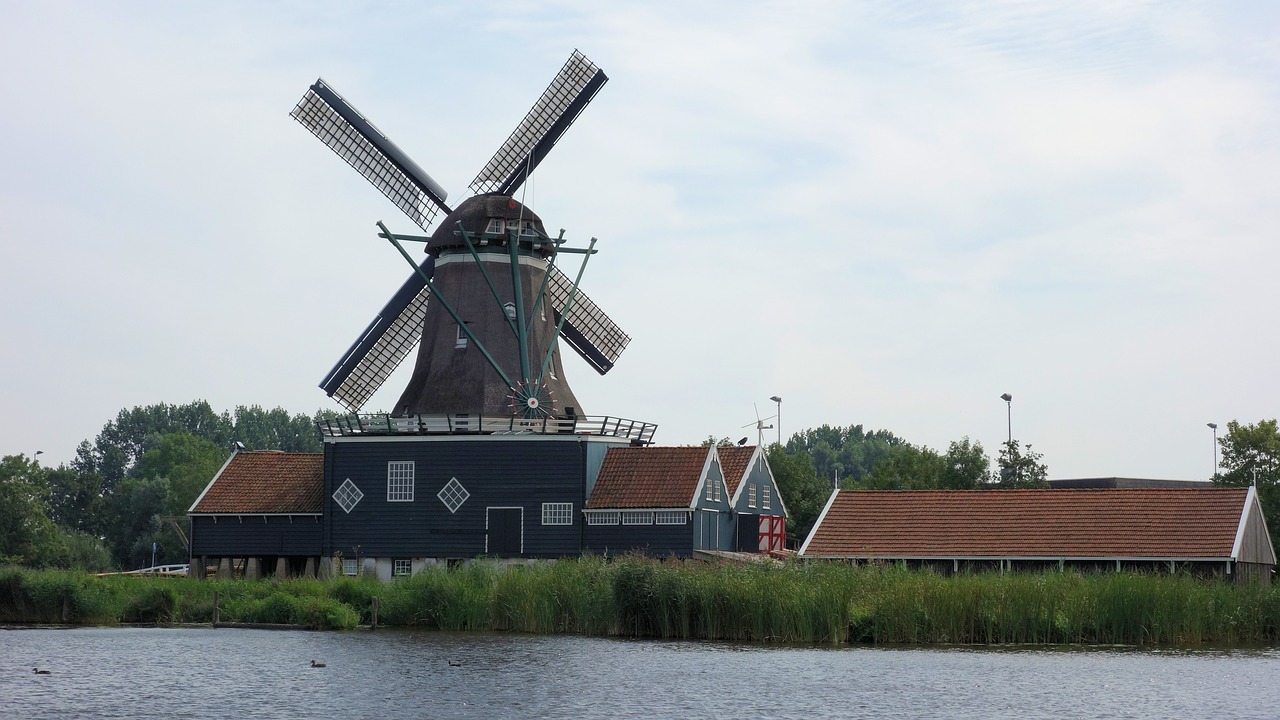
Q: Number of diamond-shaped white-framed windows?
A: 2